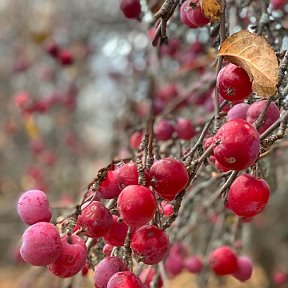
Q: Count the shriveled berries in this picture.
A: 0